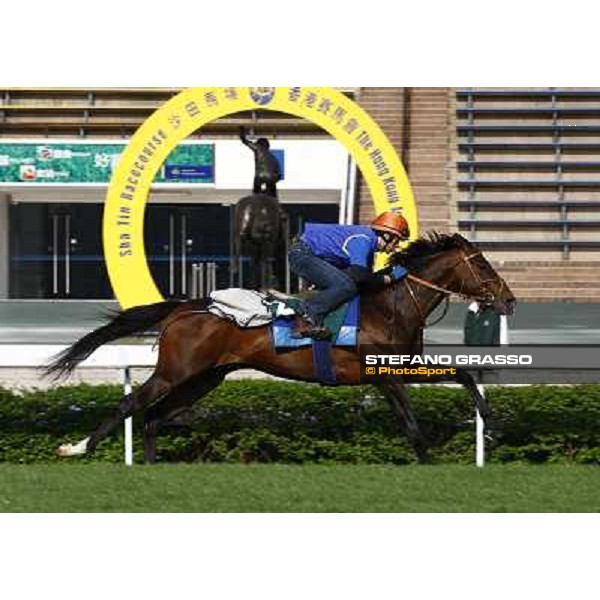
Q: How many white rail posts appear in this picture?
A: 2